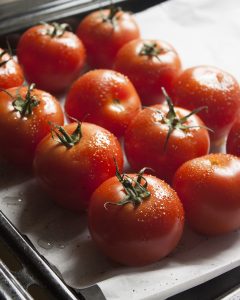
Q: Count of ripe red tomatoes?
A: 12